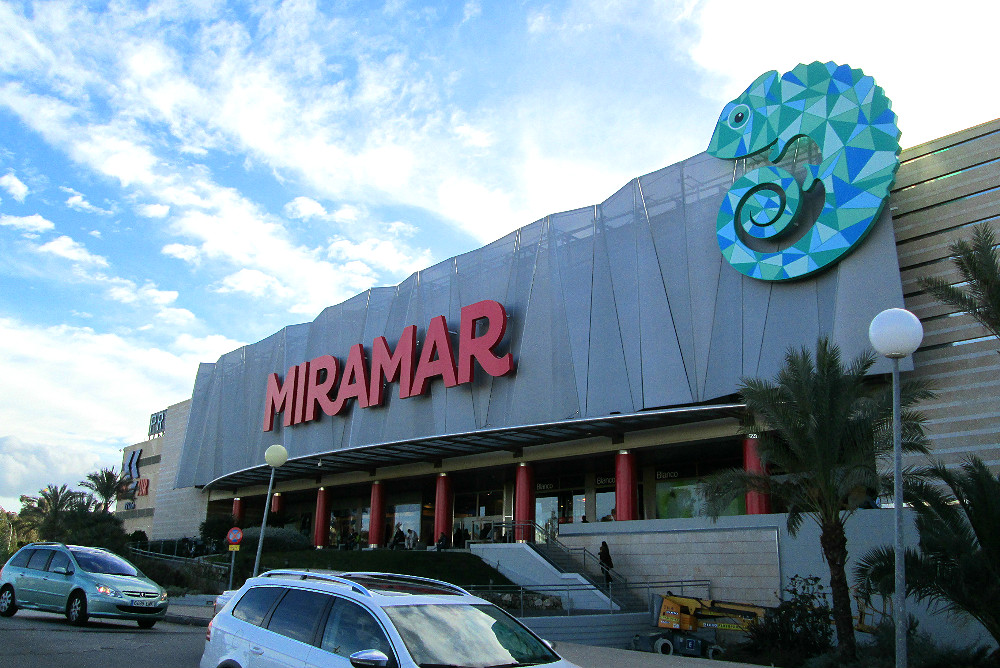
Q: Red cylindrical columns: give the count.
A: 8